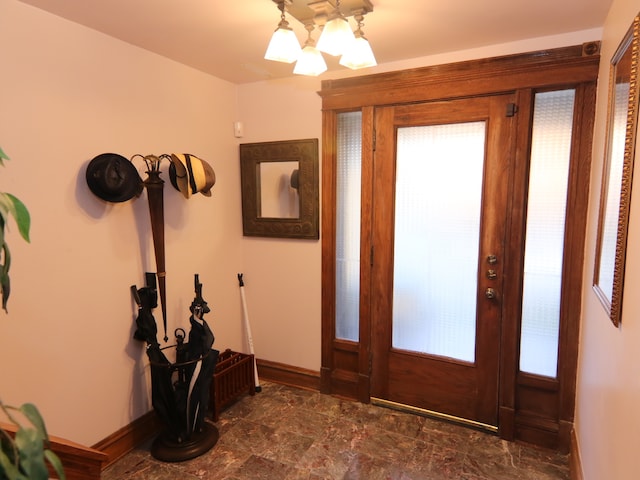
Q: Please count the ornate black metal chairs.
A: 0